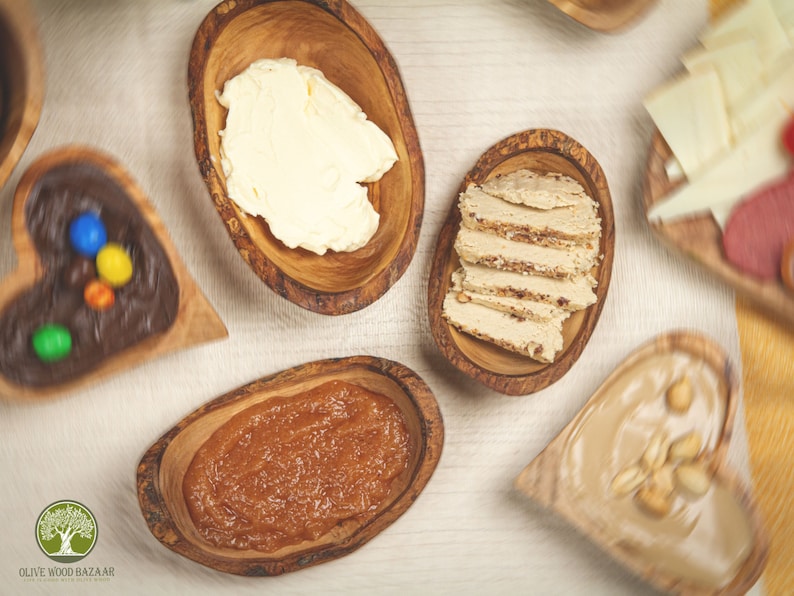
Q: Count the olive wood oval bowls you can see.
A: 3